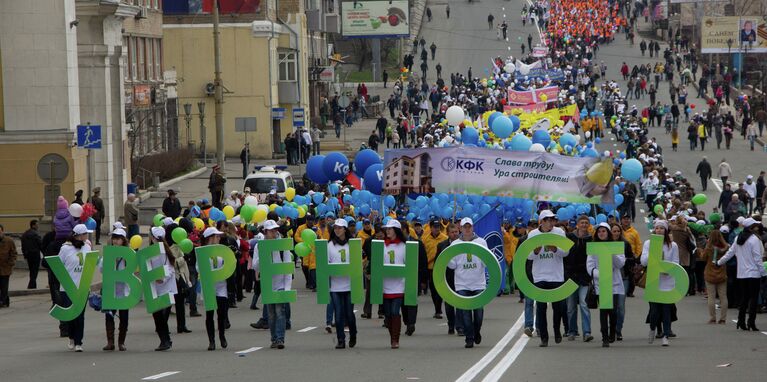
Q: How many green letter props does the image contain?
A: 11